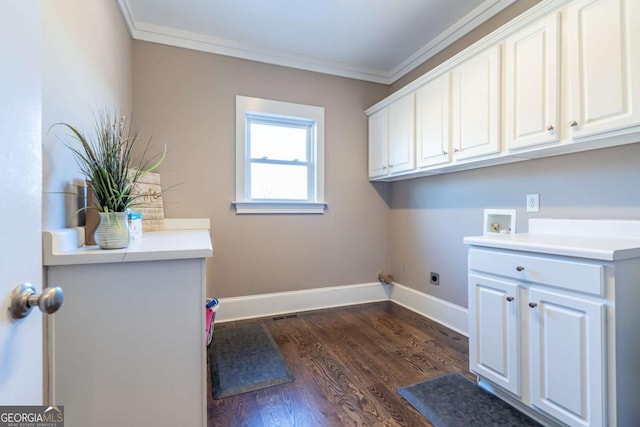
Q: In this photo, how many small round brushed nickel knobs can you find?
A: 9